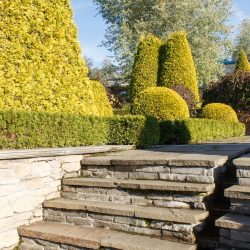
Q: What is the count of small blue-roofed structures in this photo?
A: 1